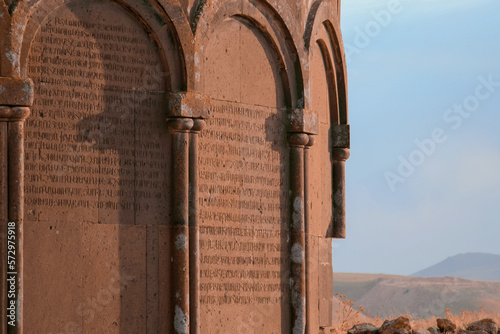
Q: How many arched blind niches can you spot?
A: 3